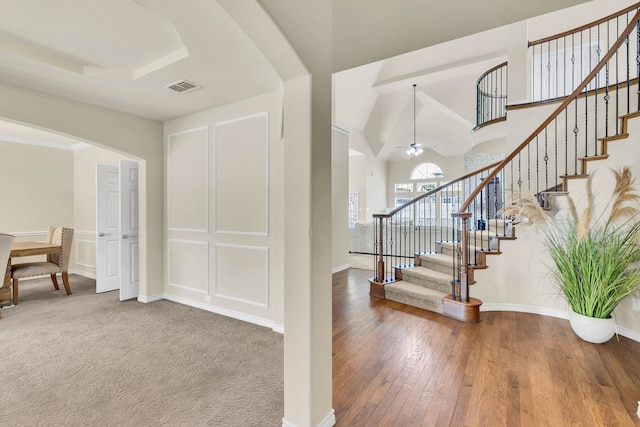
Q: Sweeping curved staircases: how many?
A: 1